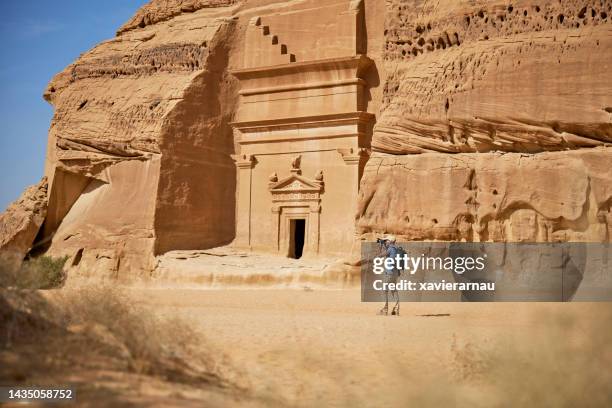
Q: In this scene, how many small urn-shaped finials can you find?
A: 2